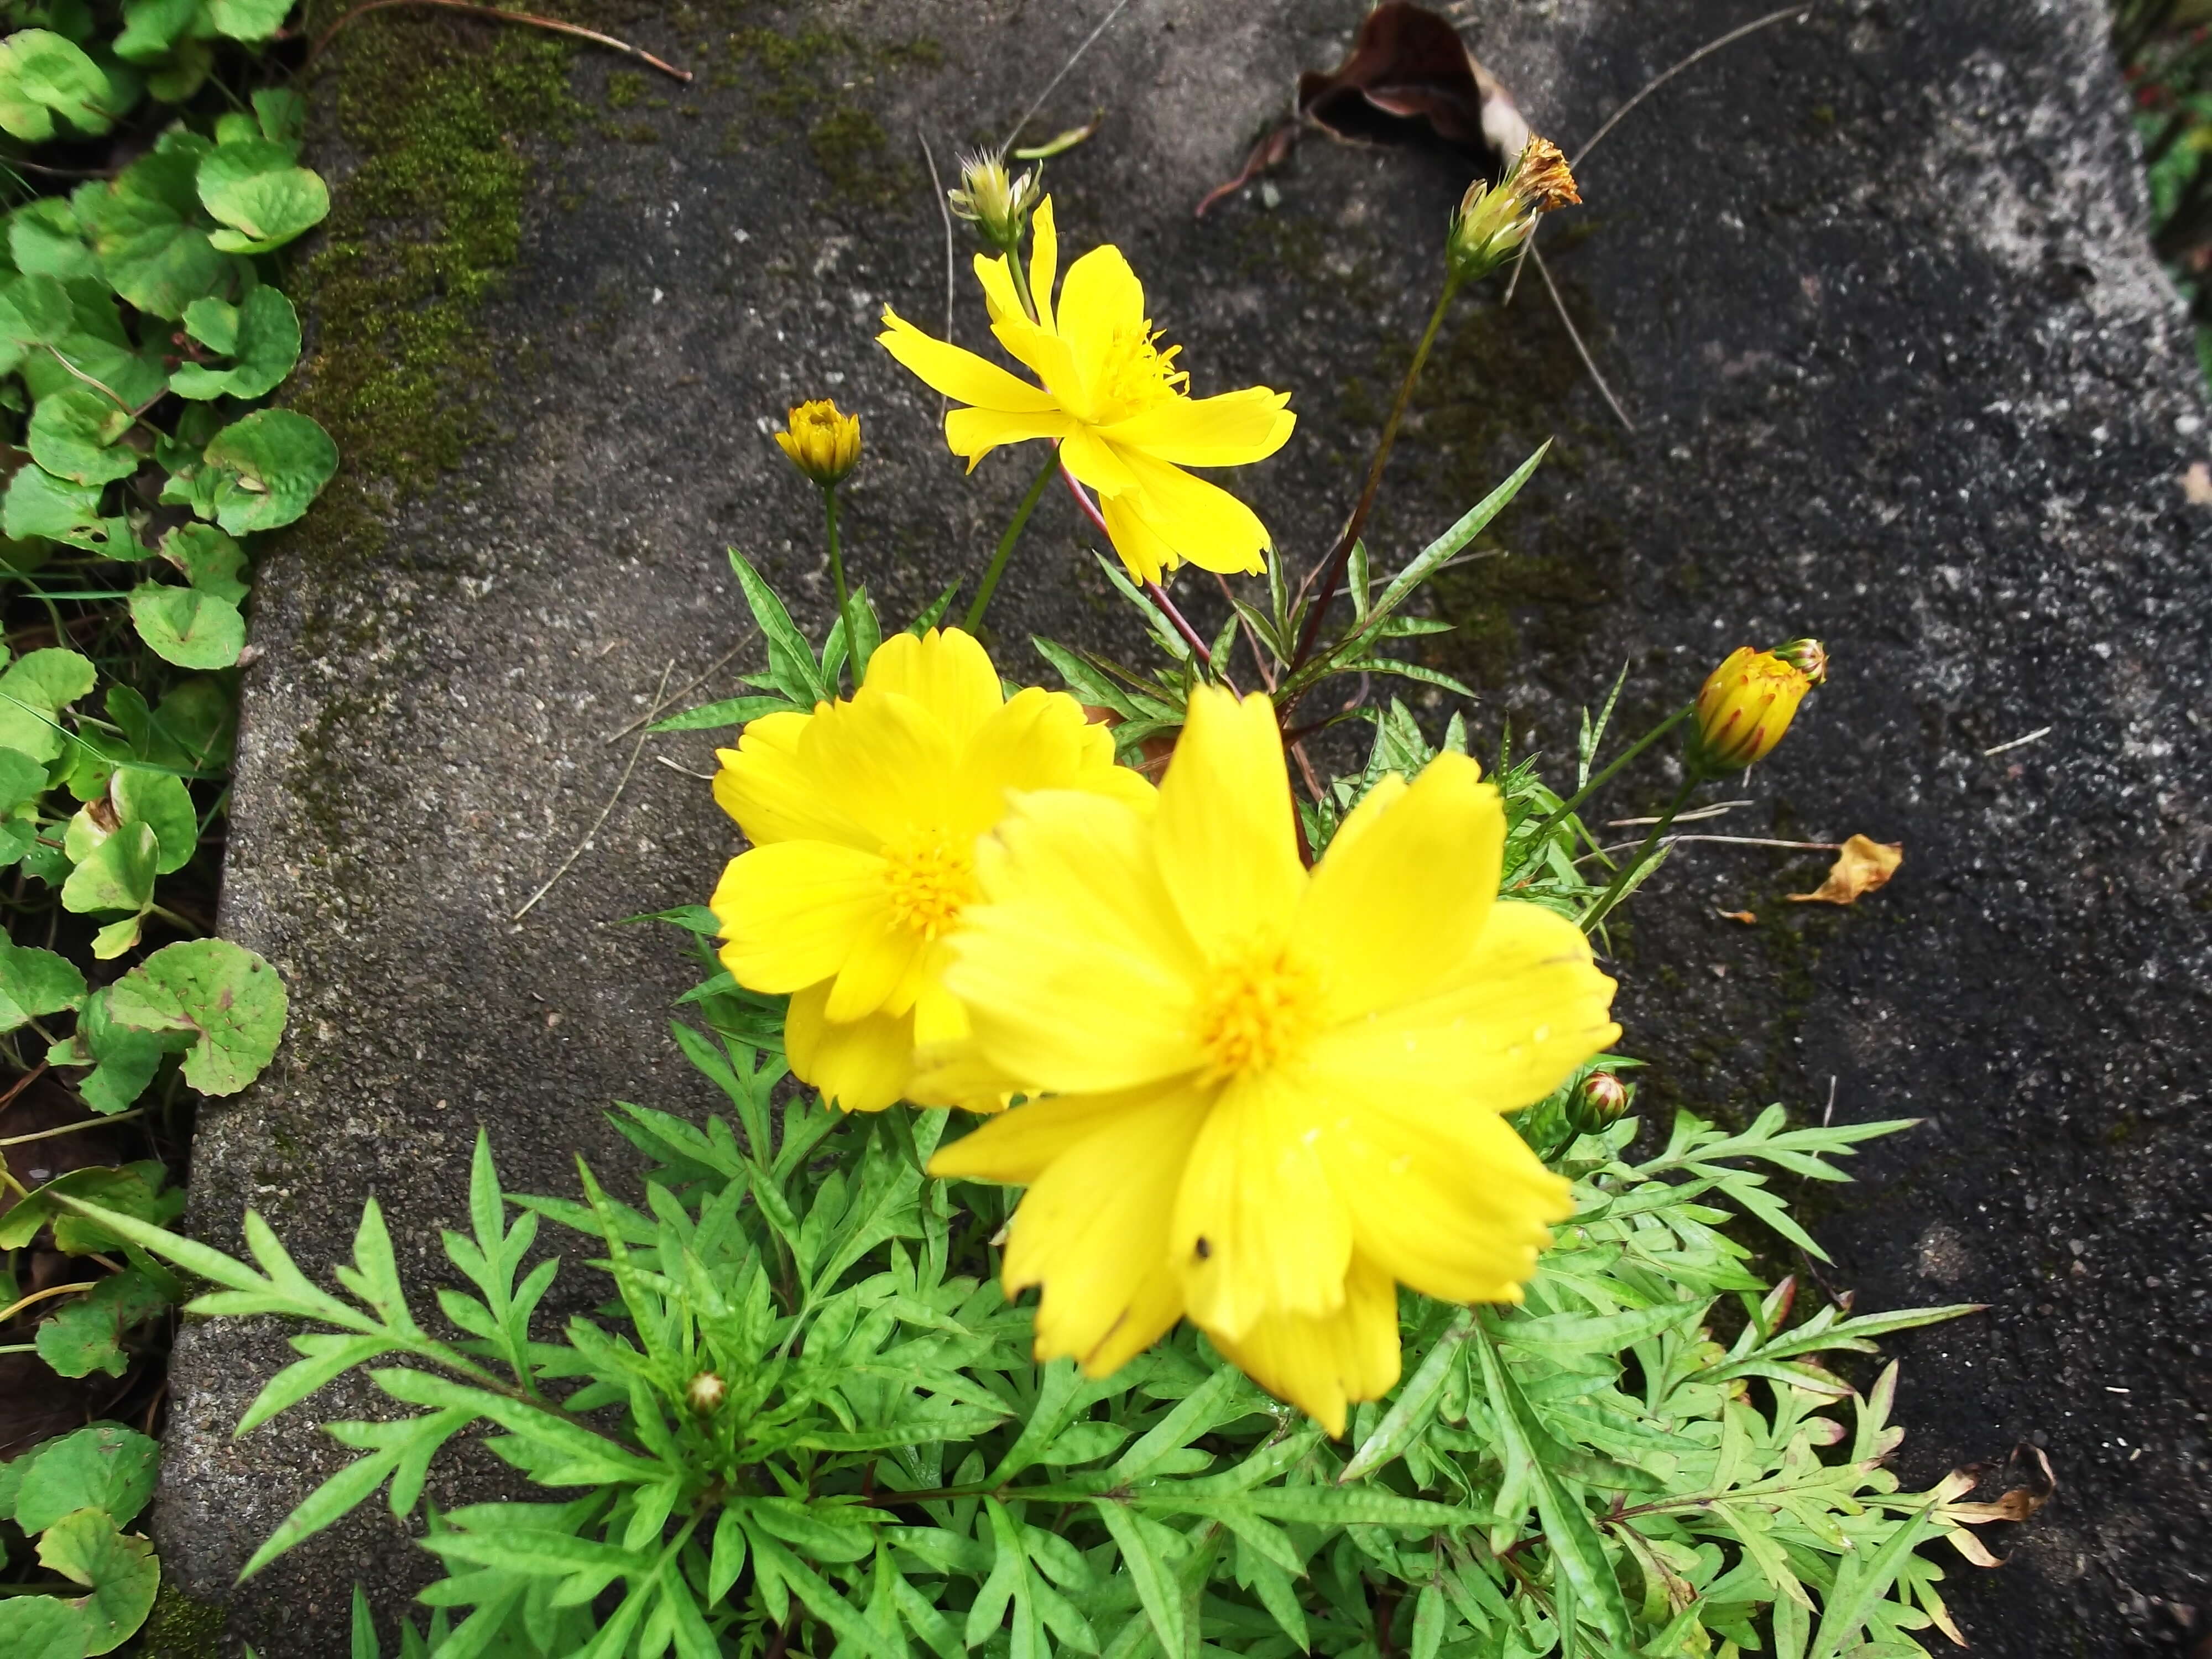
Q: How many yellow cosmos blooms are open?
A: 3